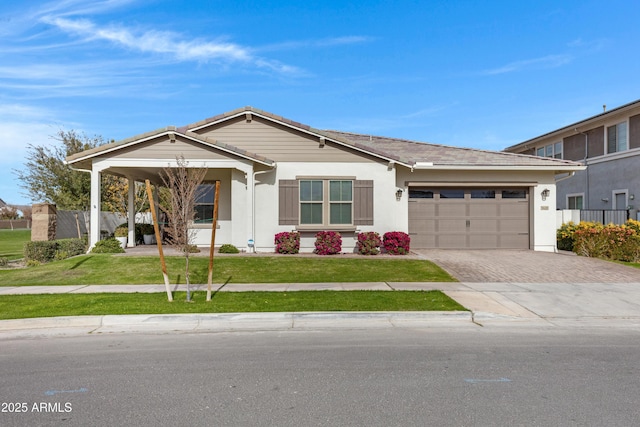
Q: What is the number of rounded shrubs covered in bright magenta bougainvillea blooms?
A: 4